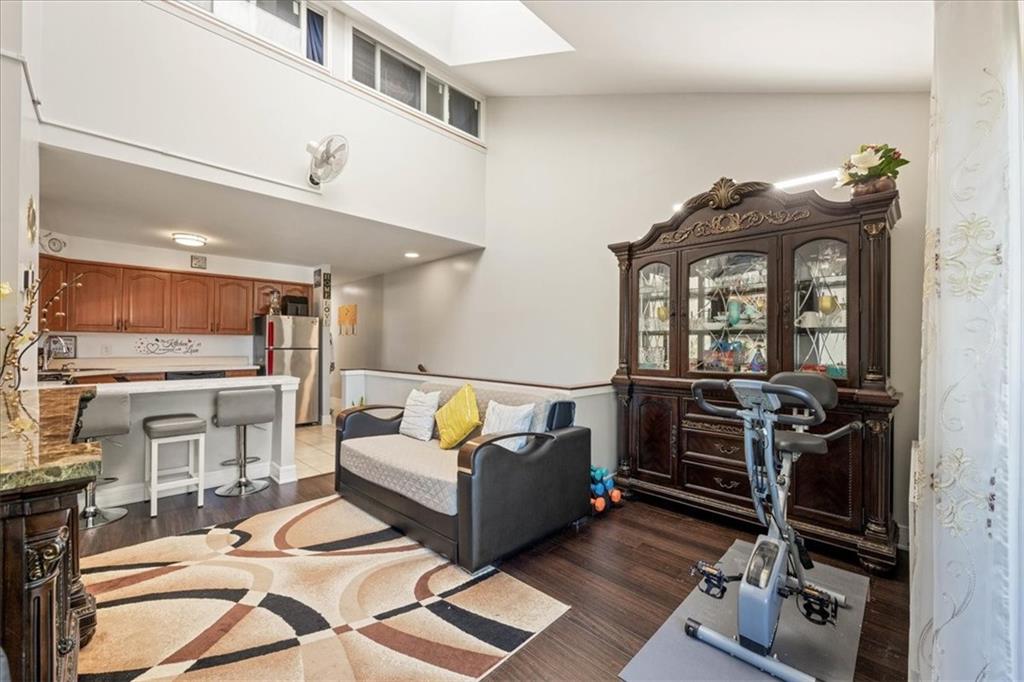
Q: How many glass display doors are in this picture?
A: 3